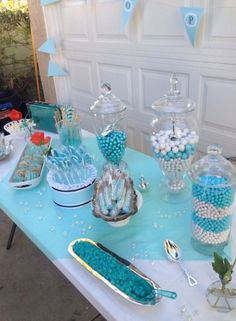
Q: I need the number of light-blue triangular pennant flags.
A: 5